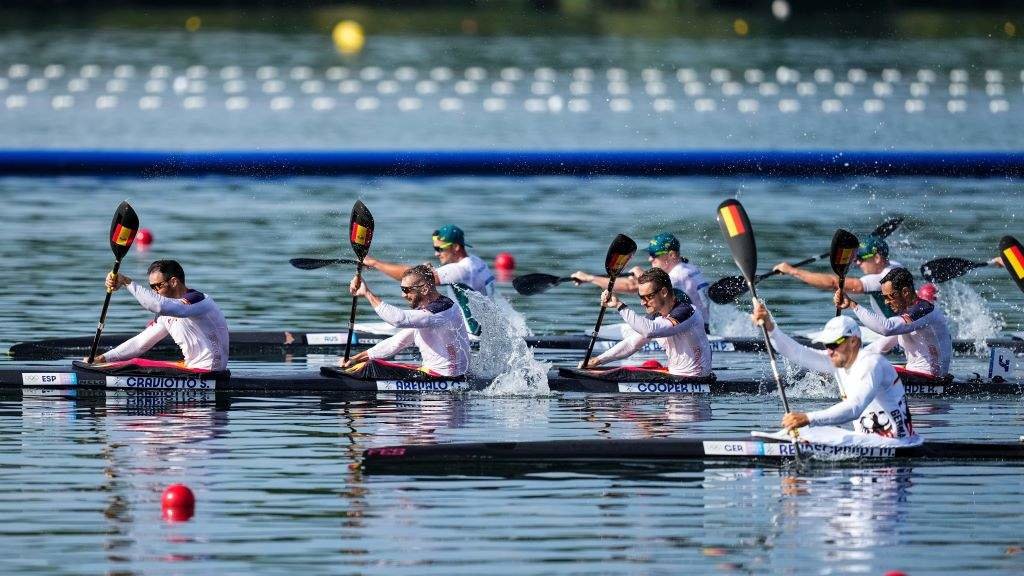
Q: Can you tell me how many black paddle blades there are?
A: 11